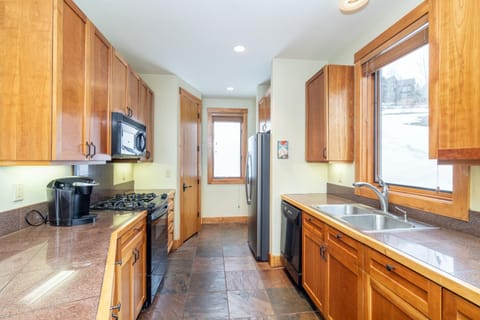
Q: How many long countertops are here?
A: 2